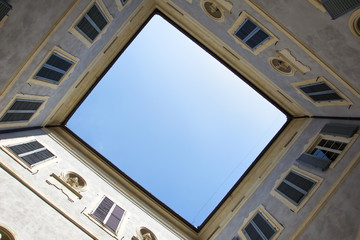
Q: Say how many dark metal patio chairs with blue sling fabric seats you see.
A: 0